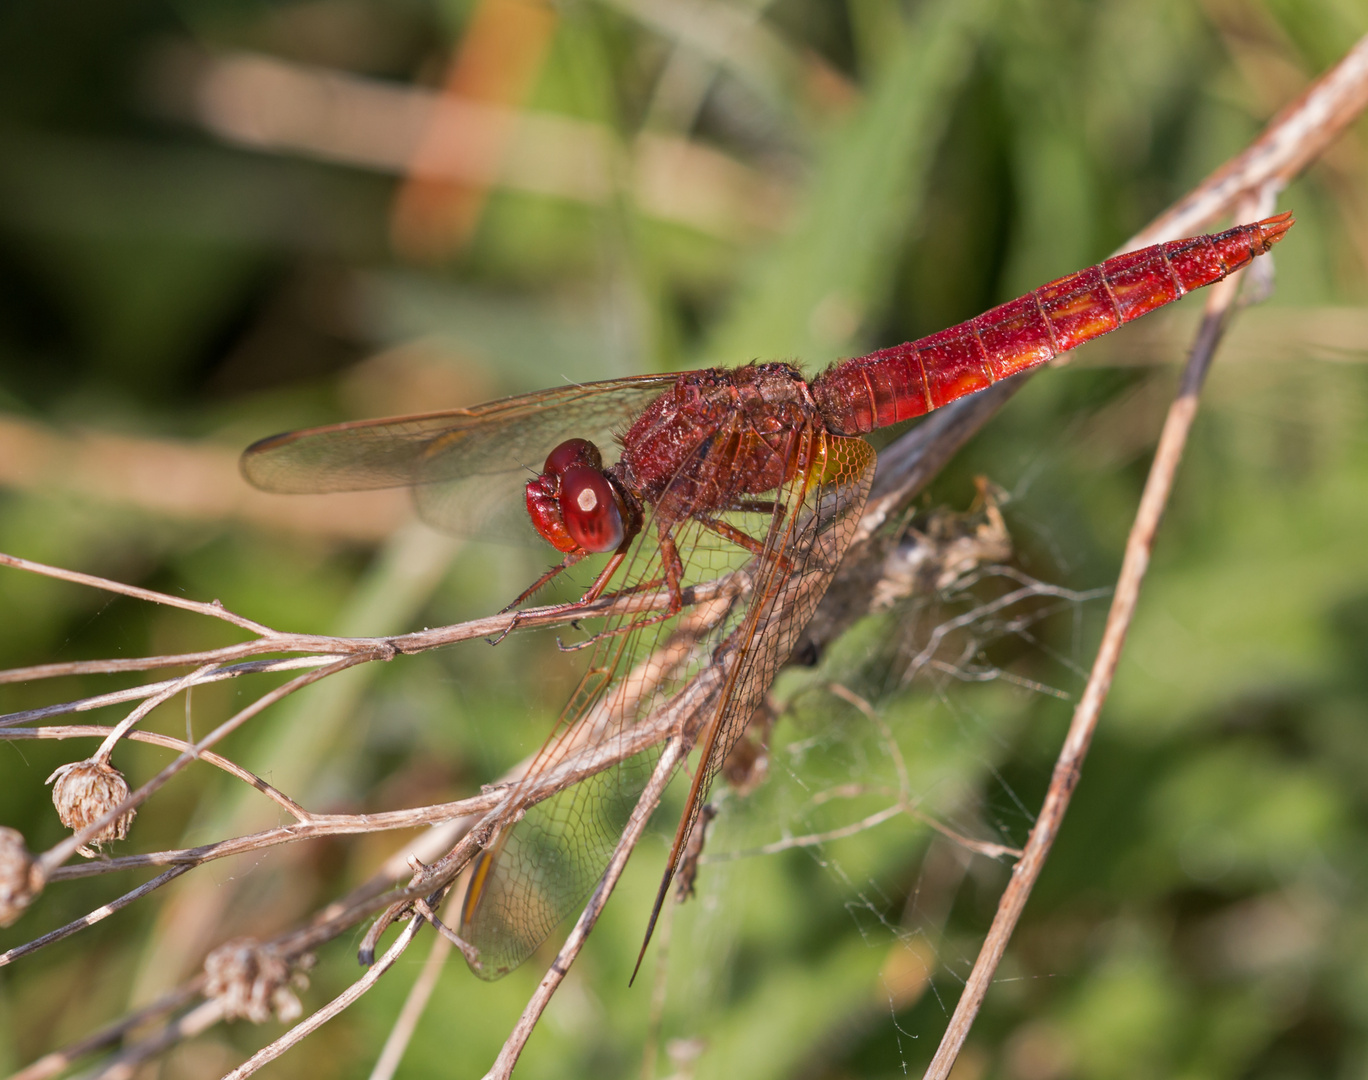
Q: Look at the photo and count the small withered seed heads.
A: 3